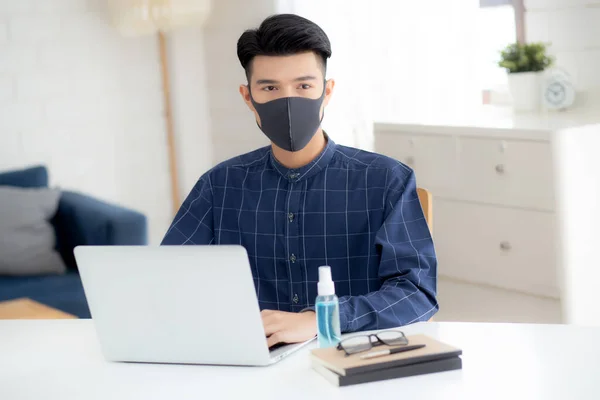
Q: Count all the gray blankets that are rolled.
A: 0